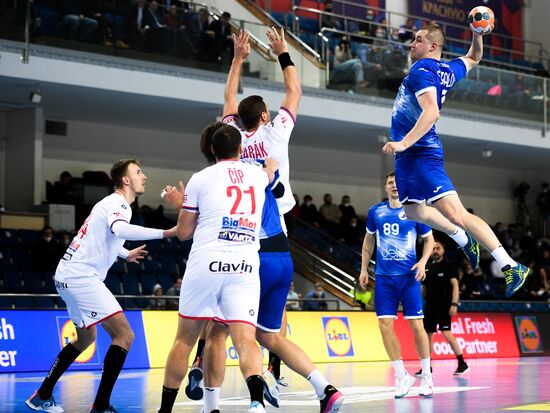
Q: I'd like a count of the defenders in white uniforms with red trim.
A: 3